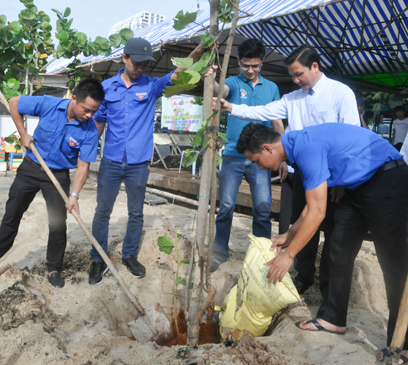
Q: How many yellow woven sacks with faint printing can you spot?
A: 1